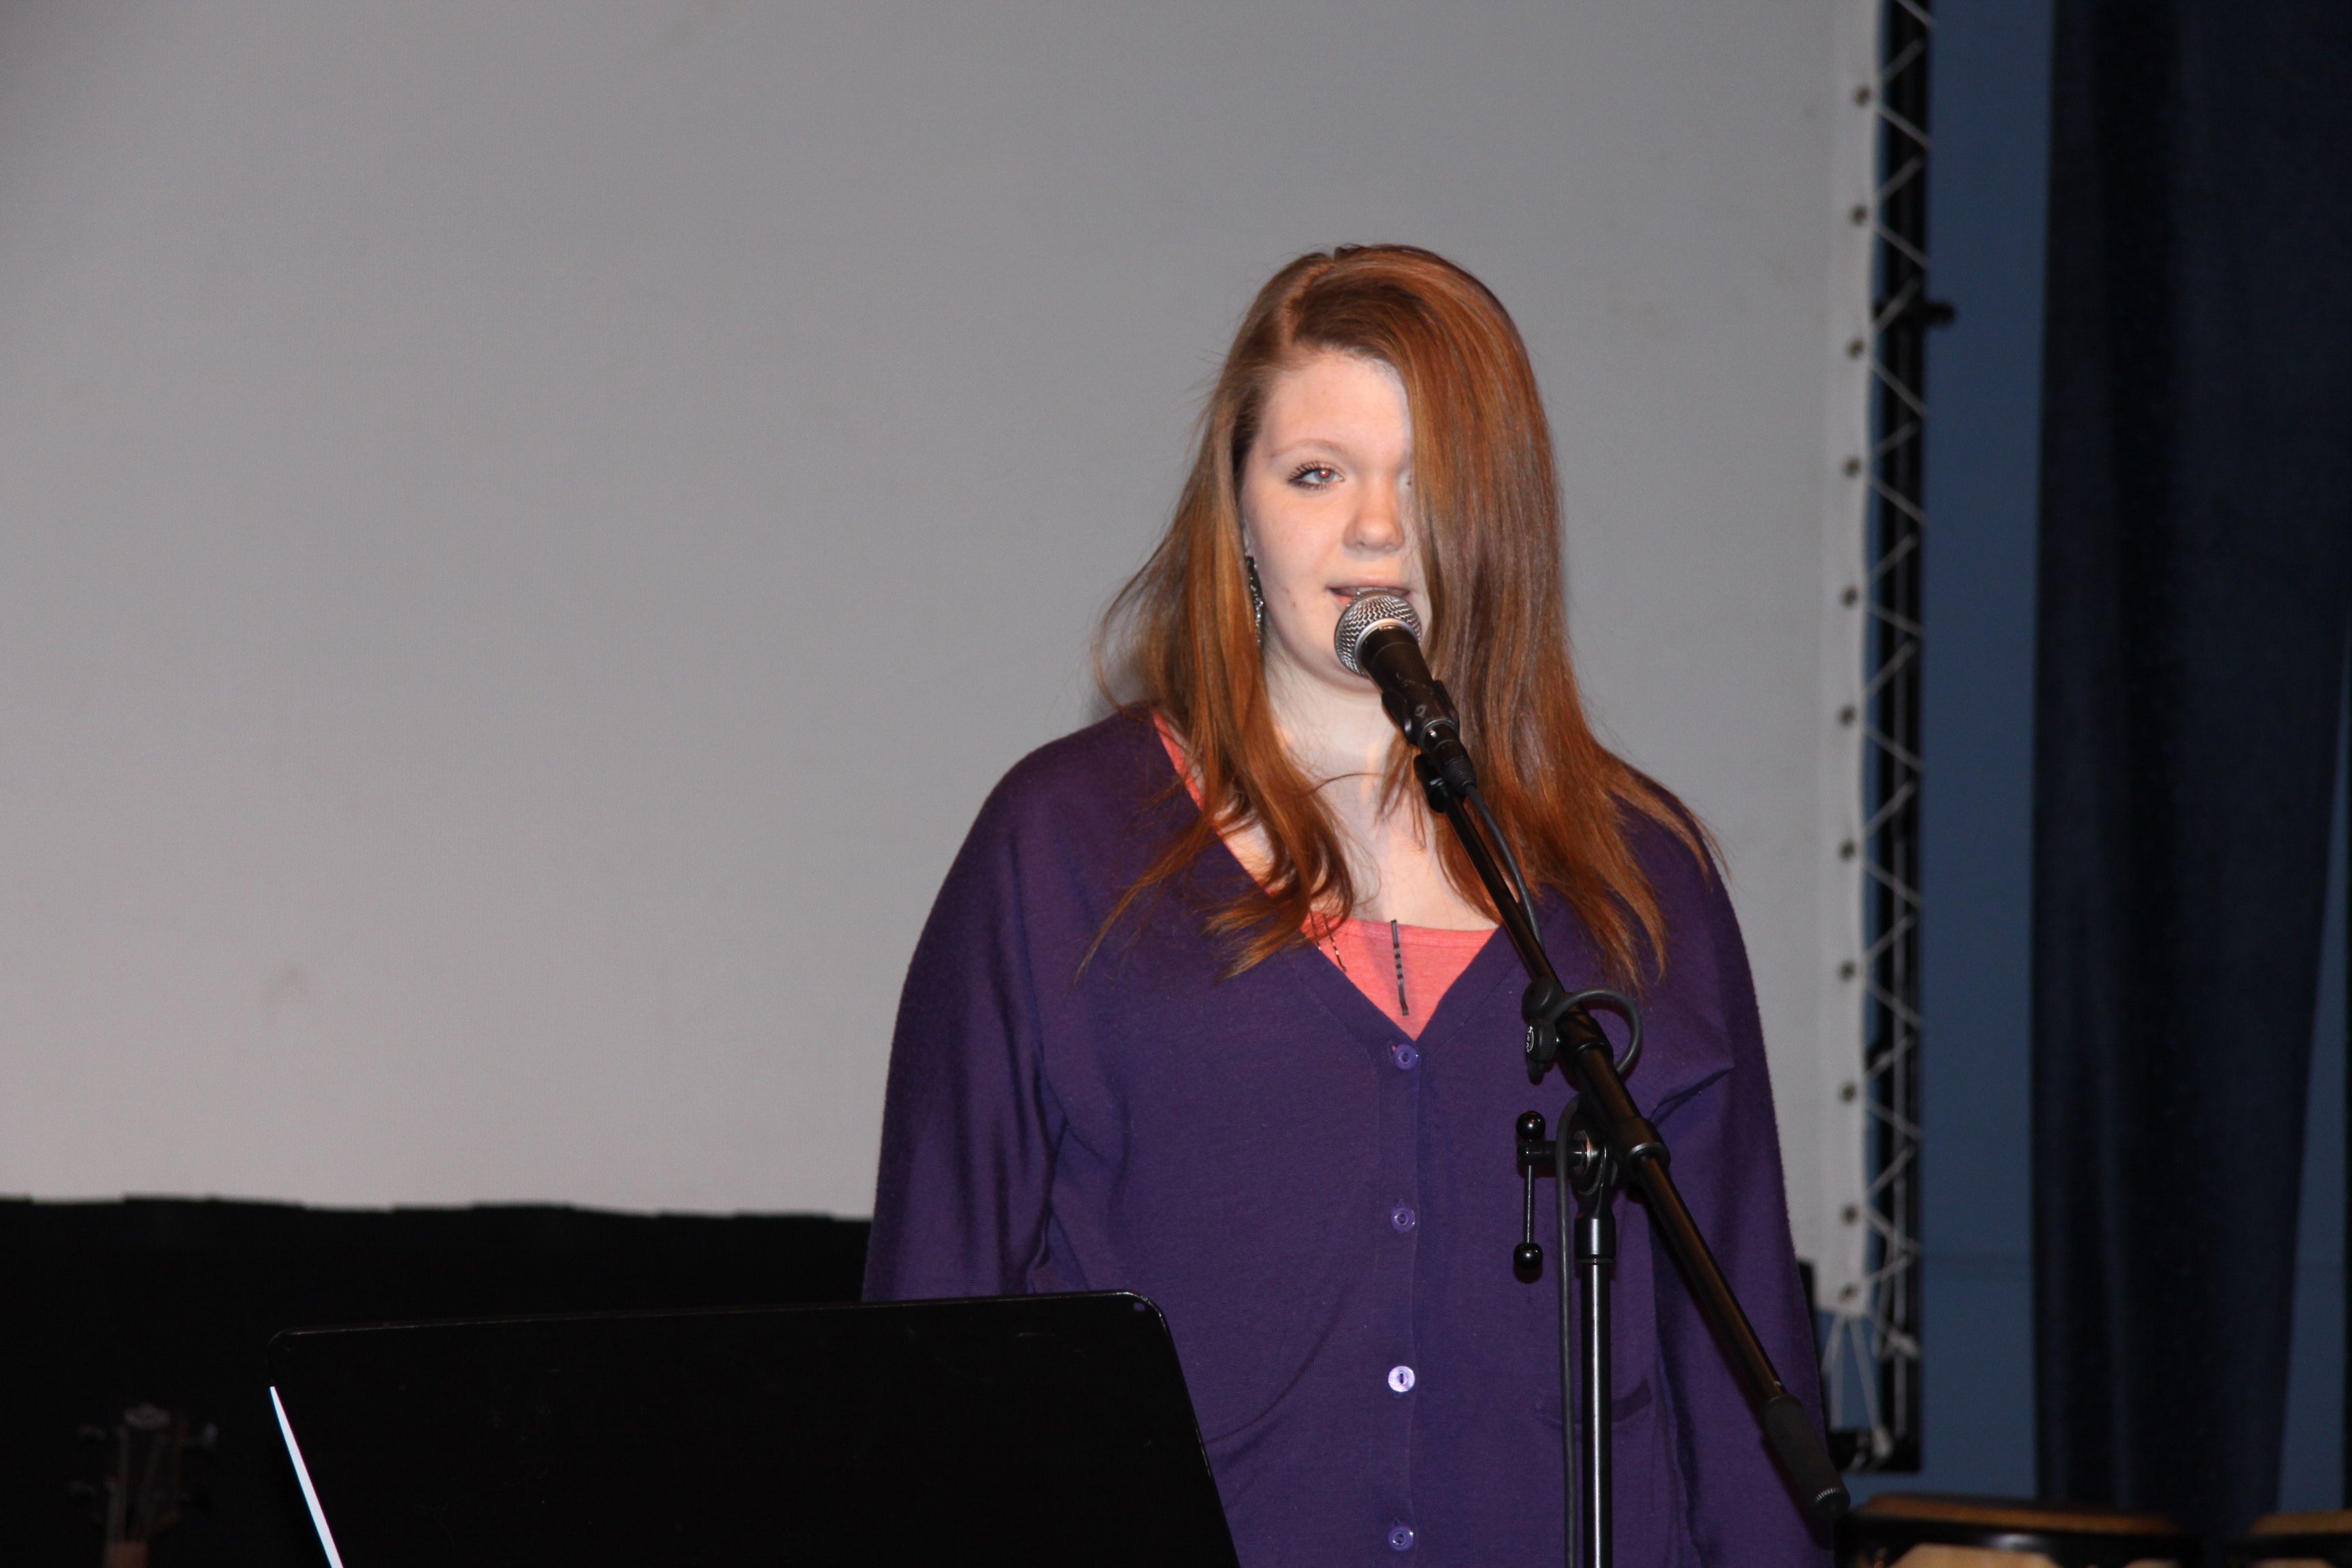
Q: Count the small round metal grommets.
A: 11